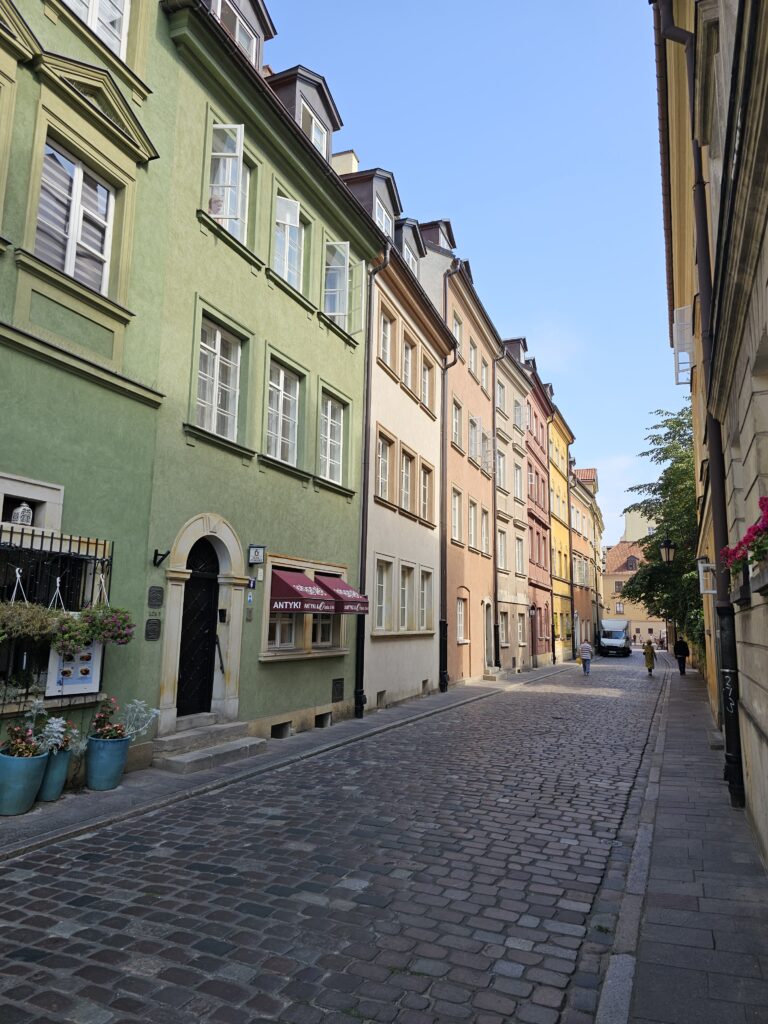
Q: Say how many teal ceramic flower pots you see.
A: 3